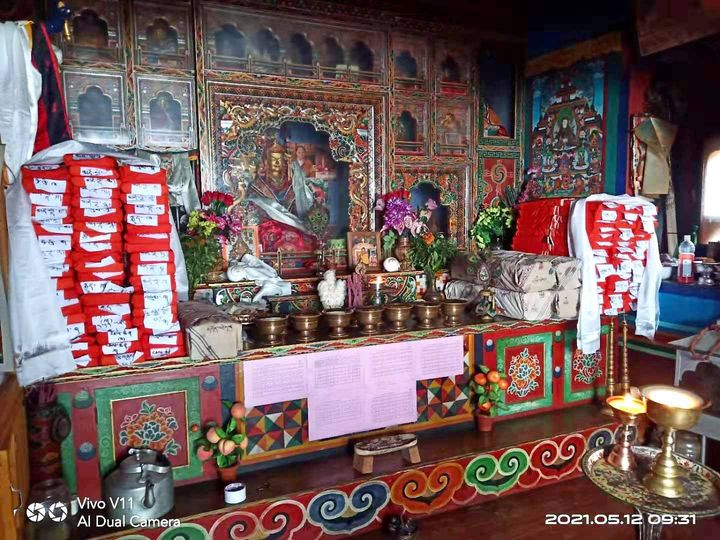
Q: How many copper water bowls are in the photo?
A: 7